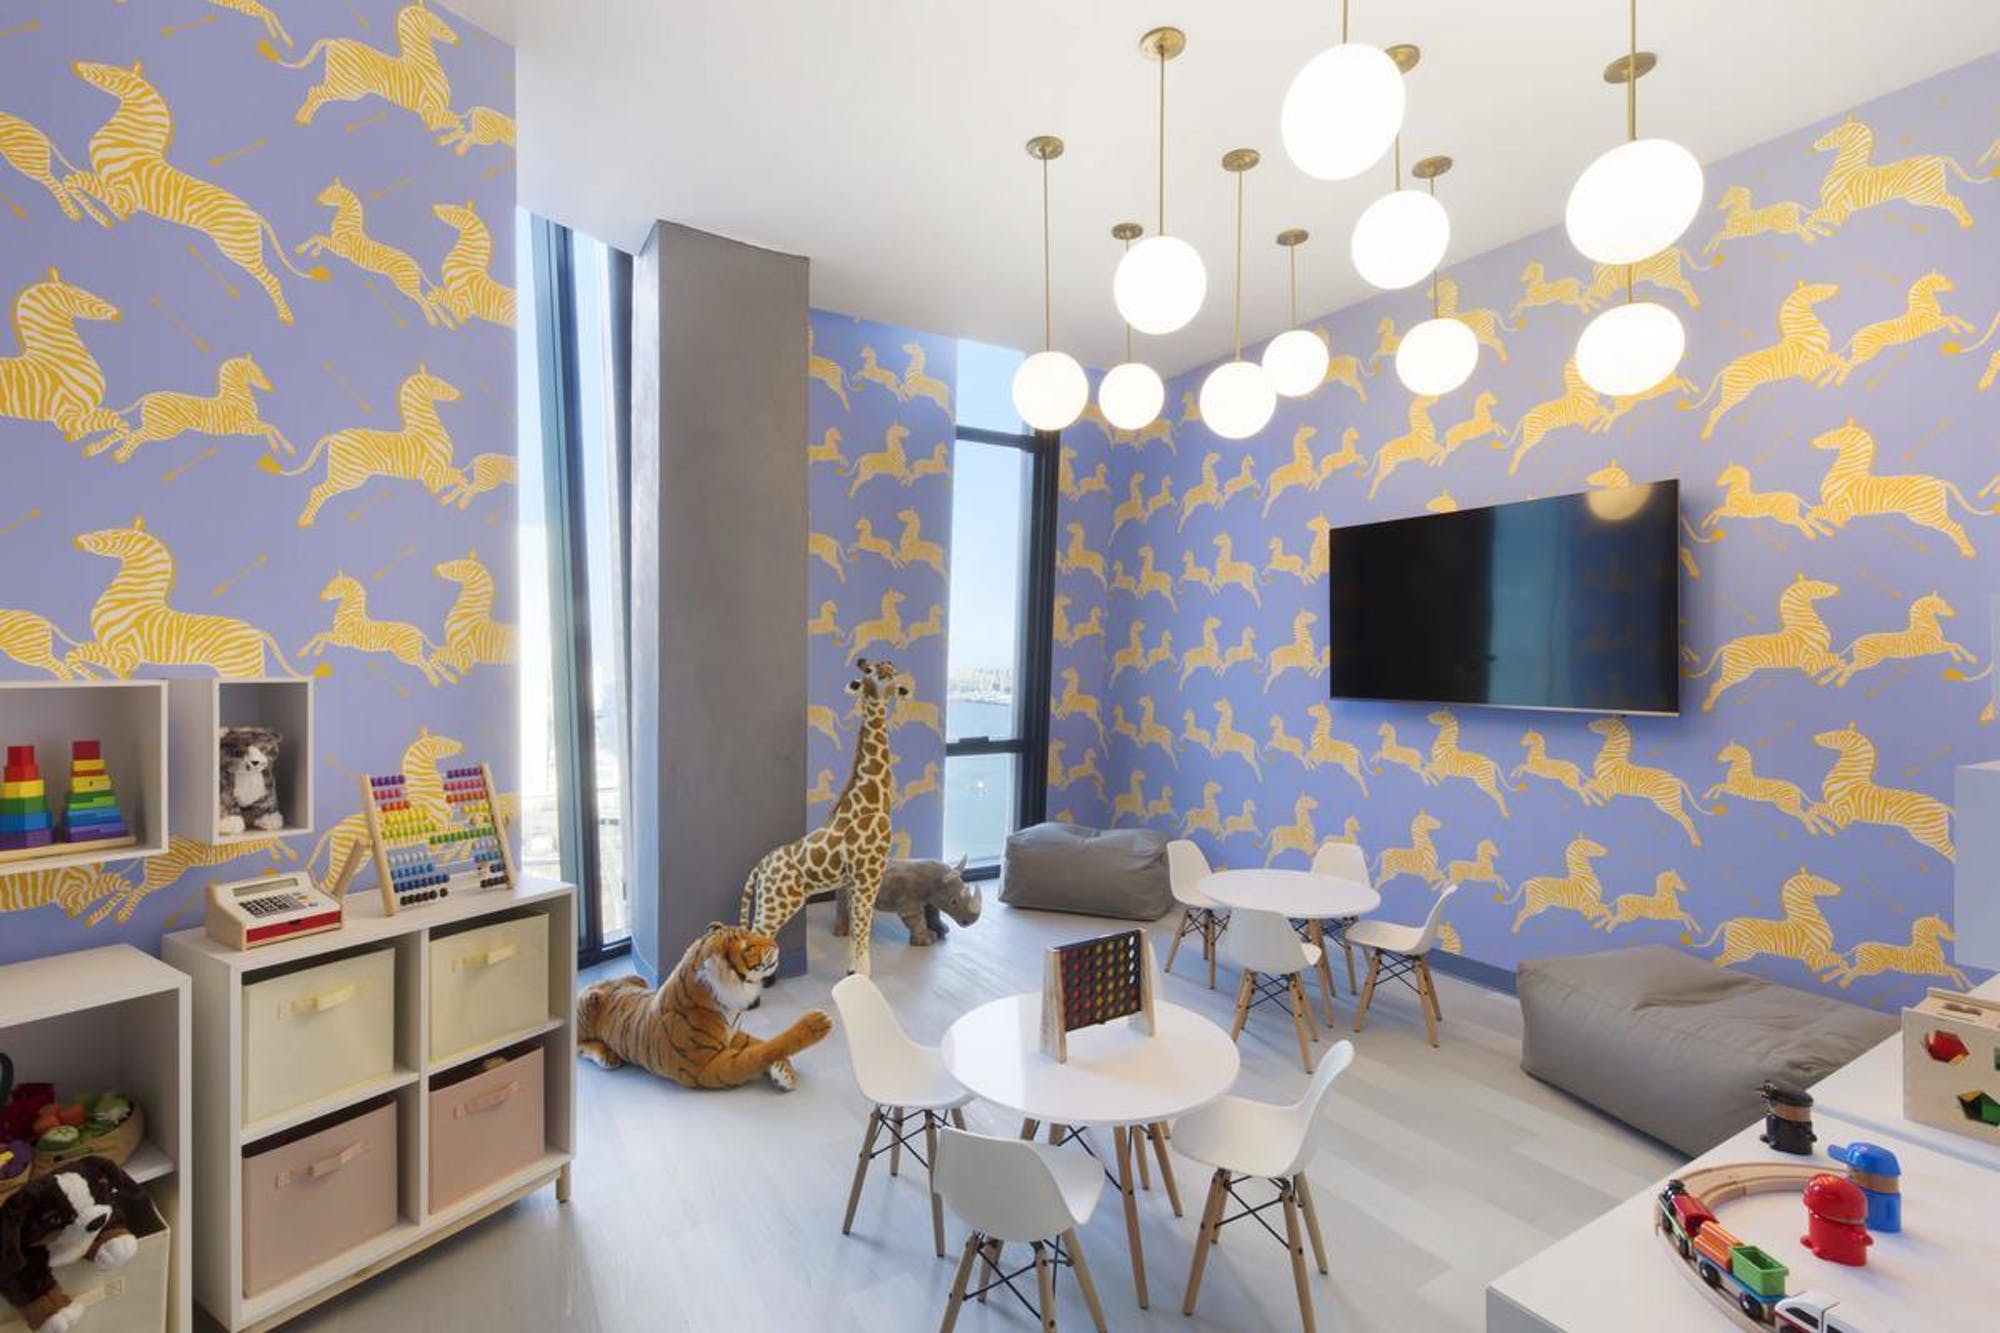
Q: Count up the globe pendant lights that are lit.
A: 10